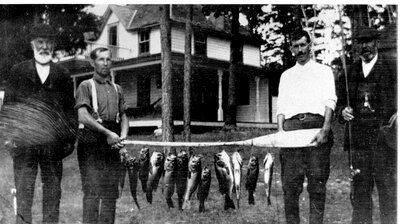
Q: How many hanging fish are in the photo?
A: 12